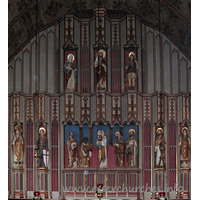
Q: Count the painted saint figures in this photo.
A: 12